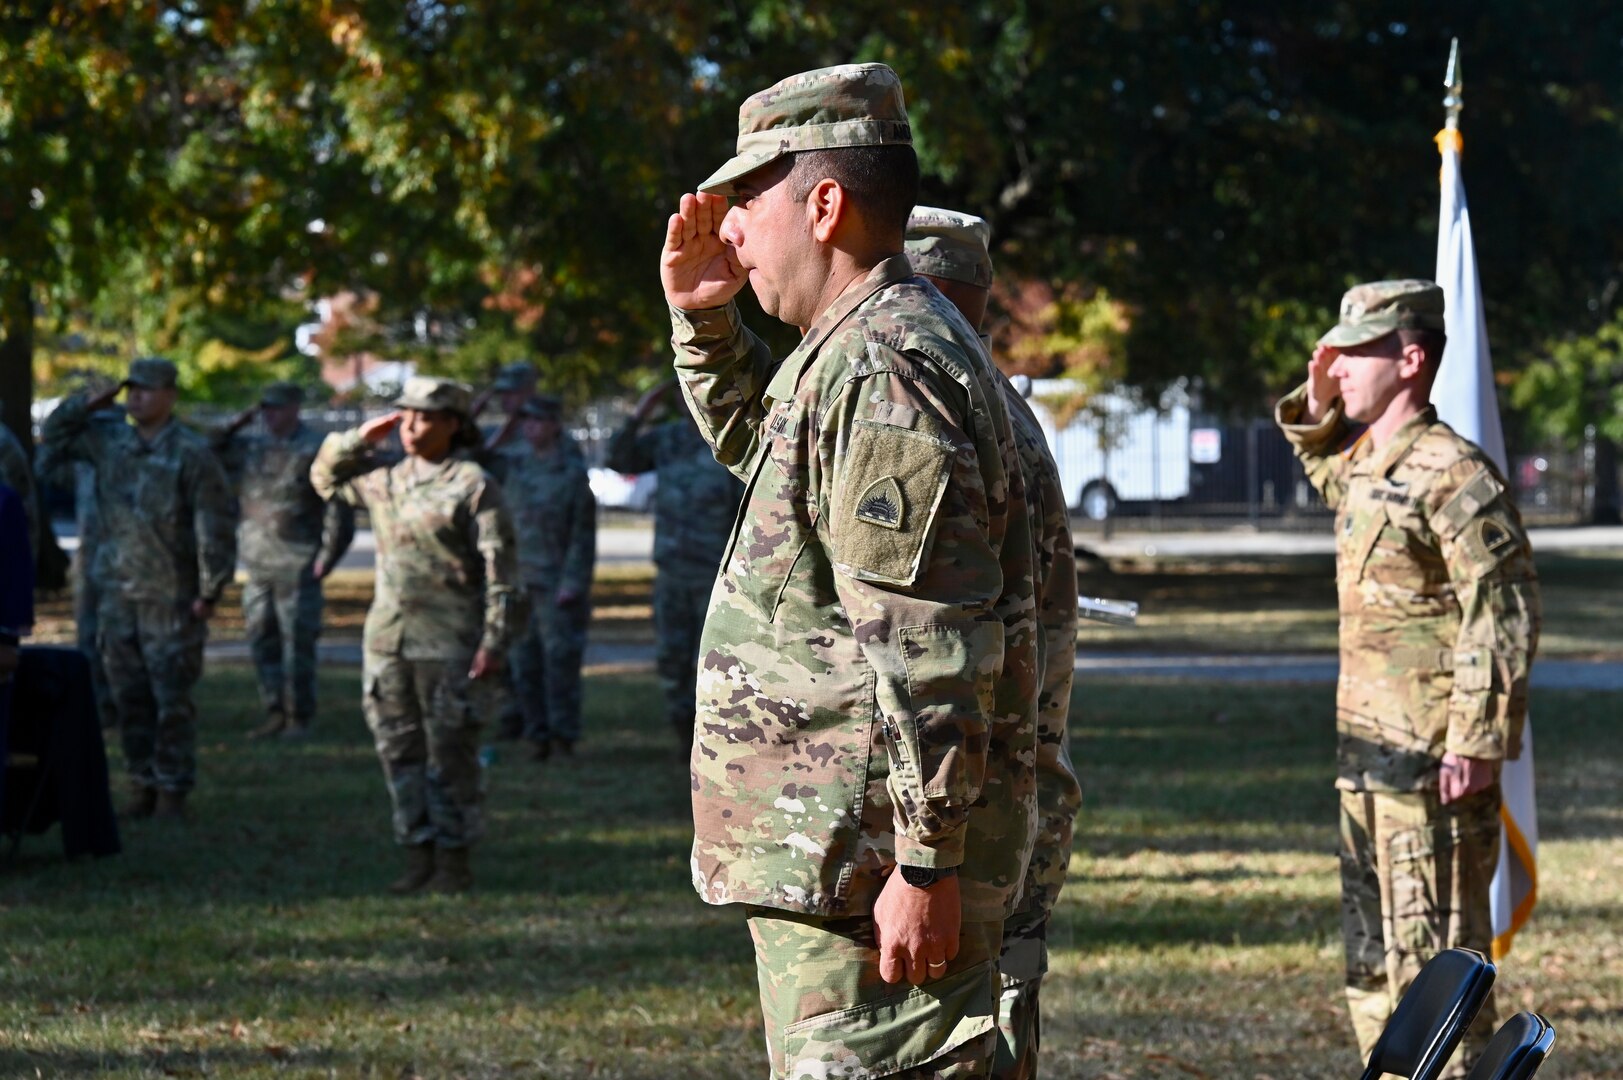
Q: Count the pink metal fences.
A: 0